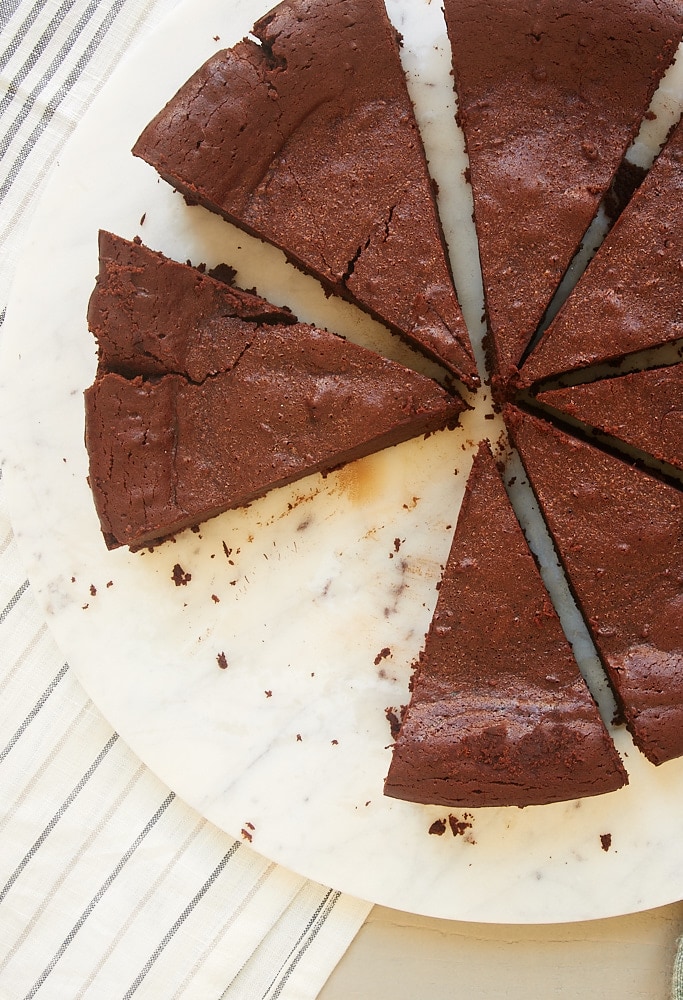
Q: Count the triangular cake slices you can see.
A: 7